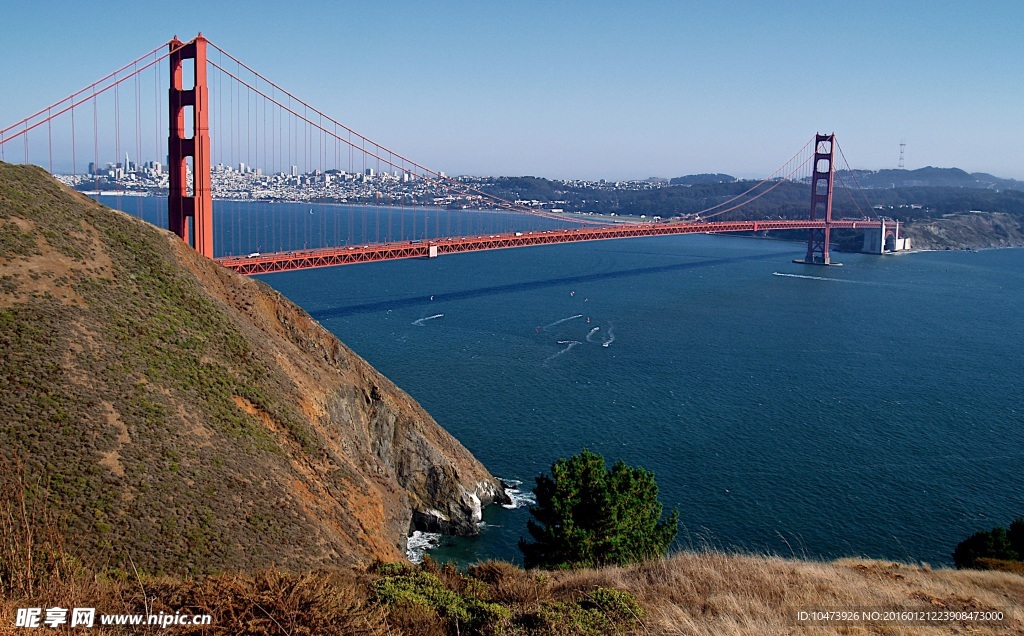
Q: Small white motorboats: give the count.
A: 6